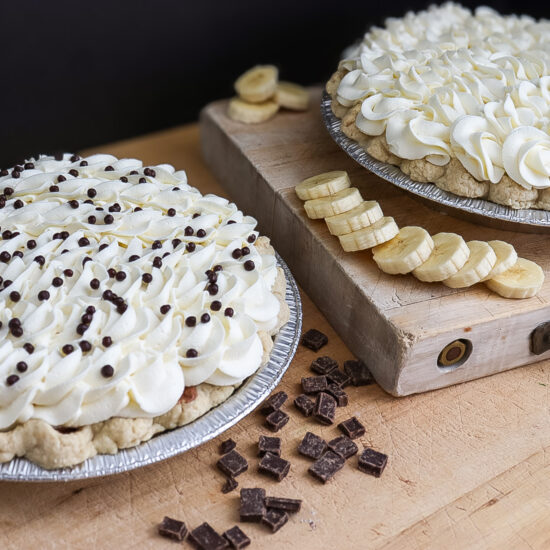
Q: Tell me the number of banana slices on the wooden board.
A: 12